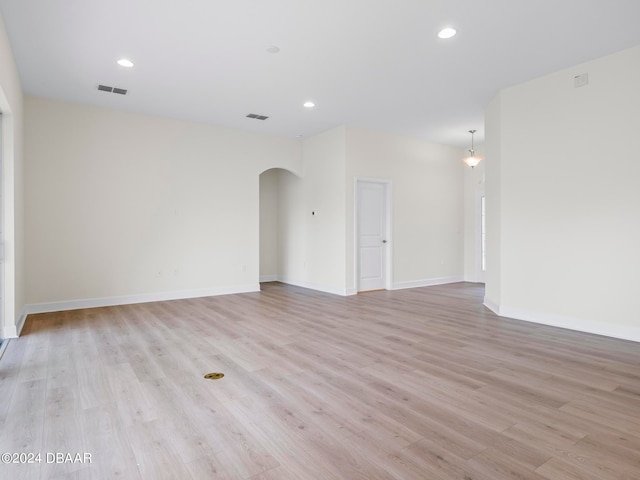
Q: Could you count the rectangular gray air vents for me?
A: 2